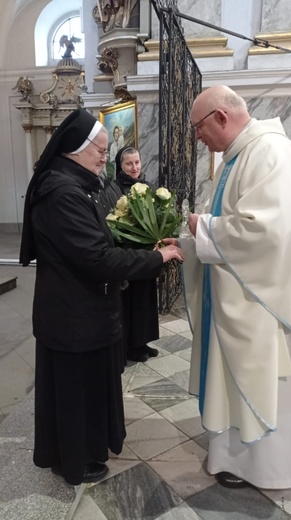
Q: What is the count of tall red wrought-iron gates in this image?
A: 0